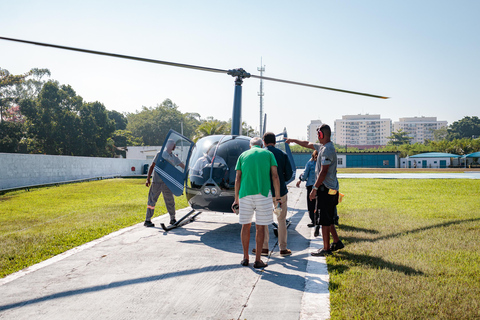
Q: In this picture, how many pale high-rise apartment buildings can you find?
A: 3